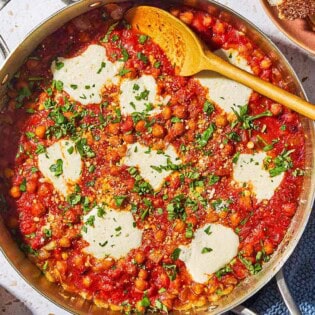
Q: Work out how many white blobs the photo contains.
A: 8